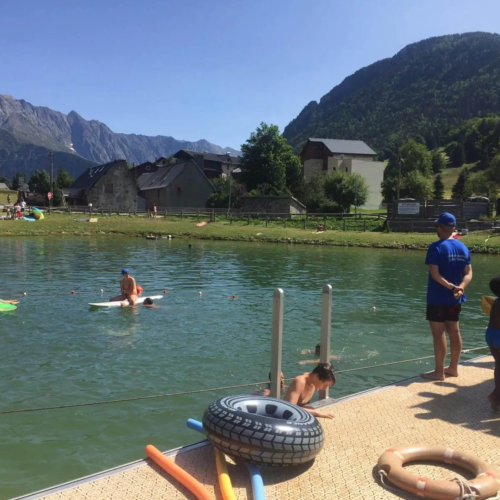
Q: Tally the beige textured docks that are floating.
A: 1